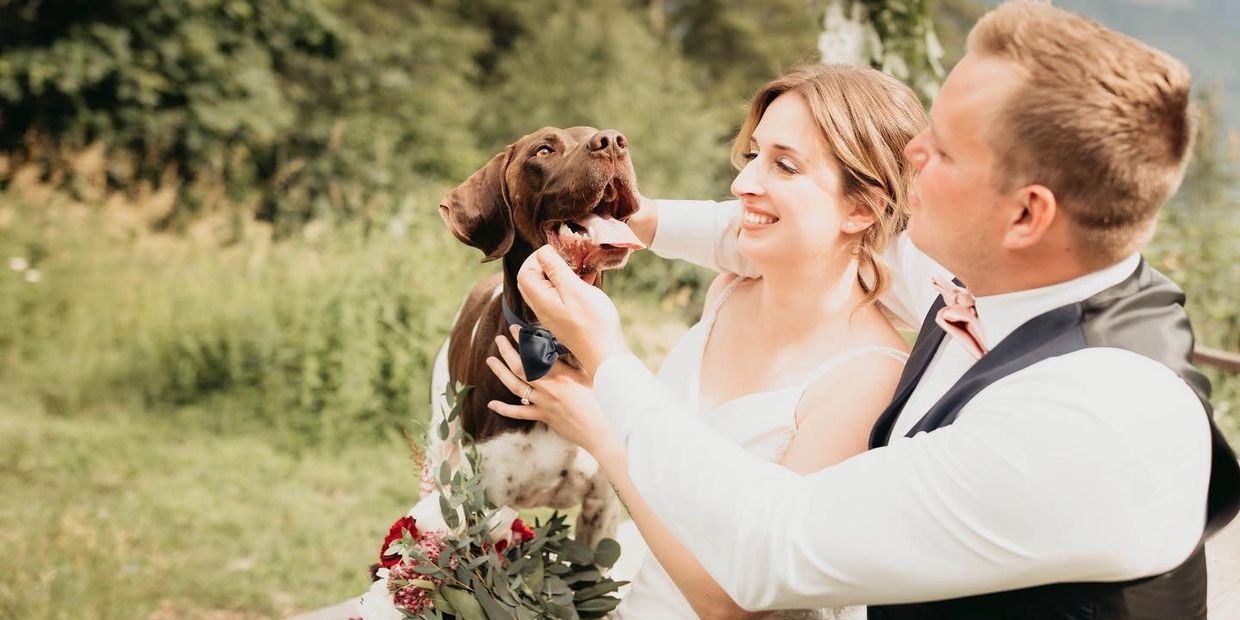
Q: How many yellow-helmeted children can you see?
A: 0